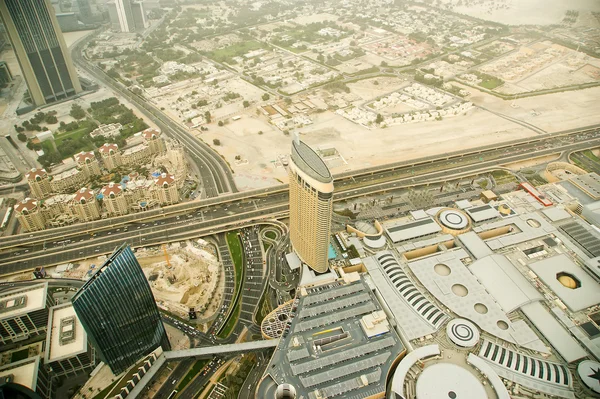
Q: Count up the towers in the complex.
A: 8